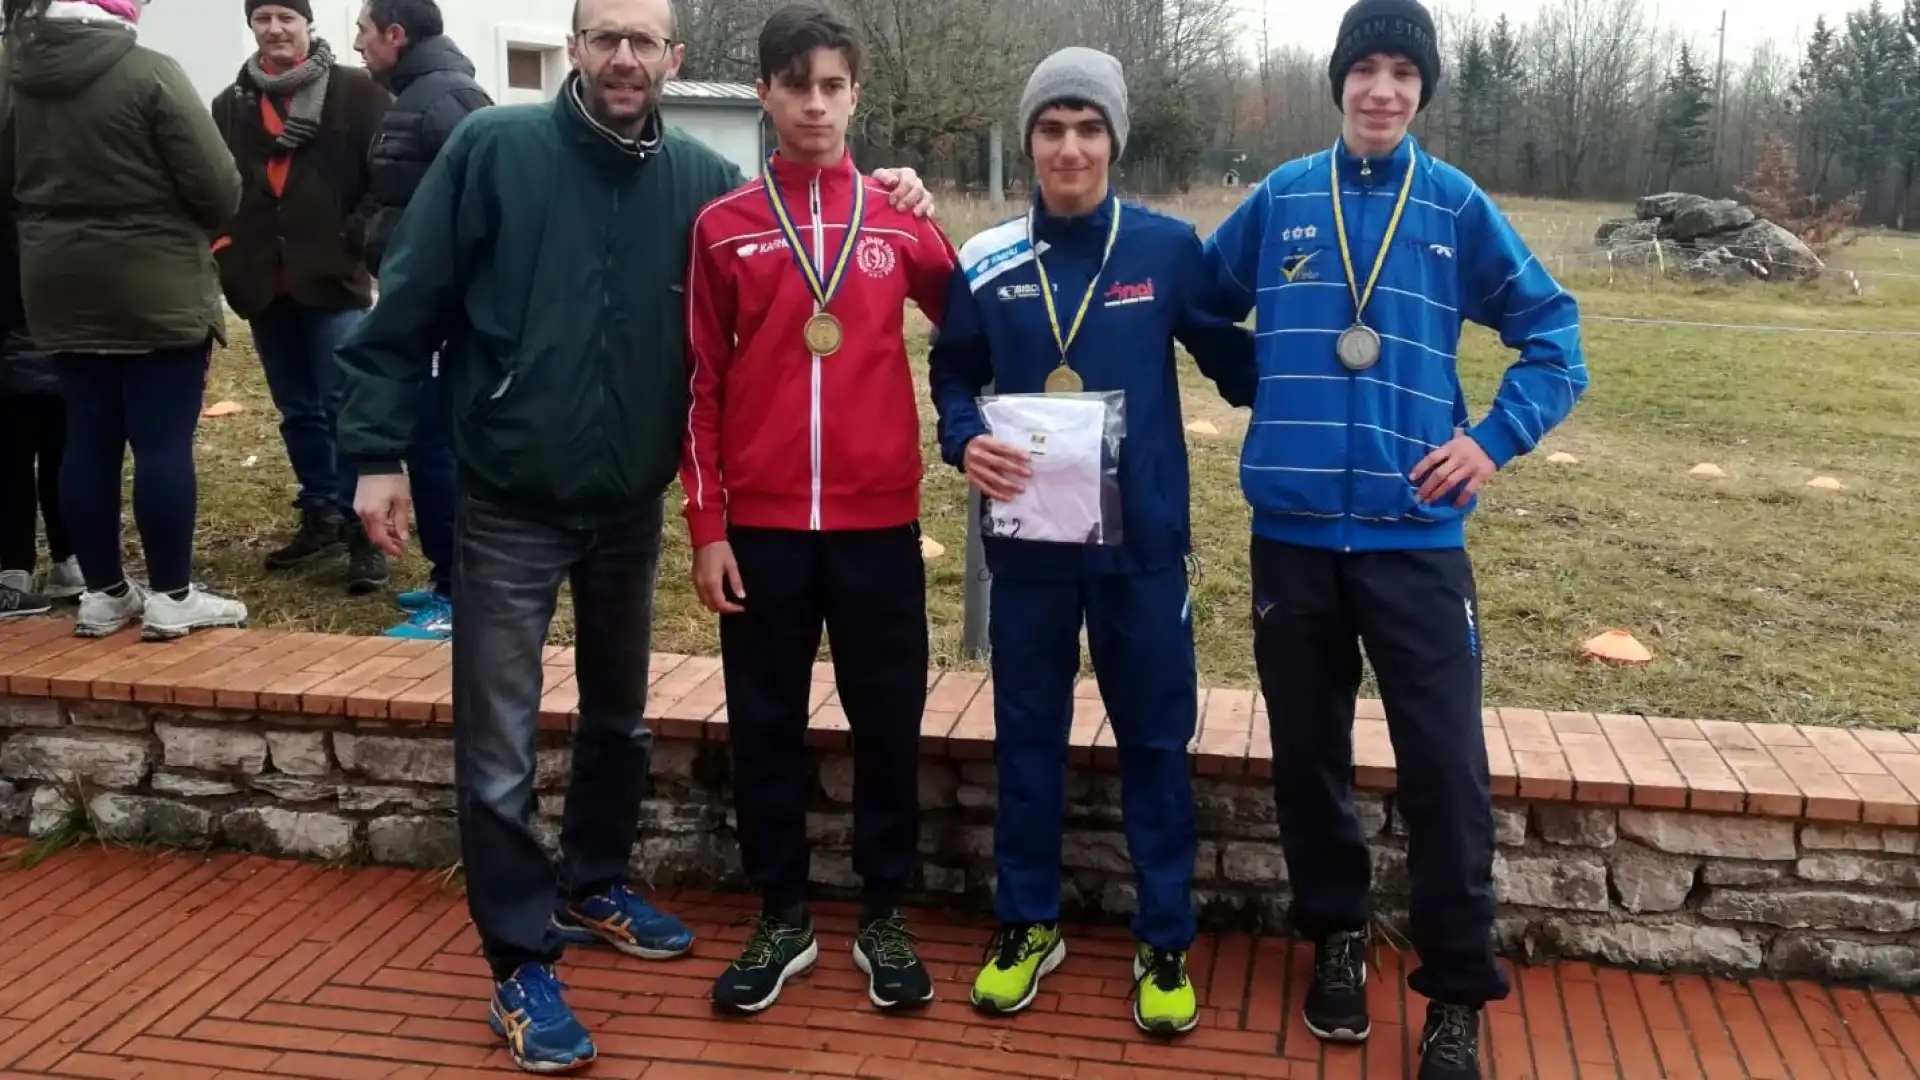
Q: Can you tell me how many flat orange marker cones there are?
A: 7